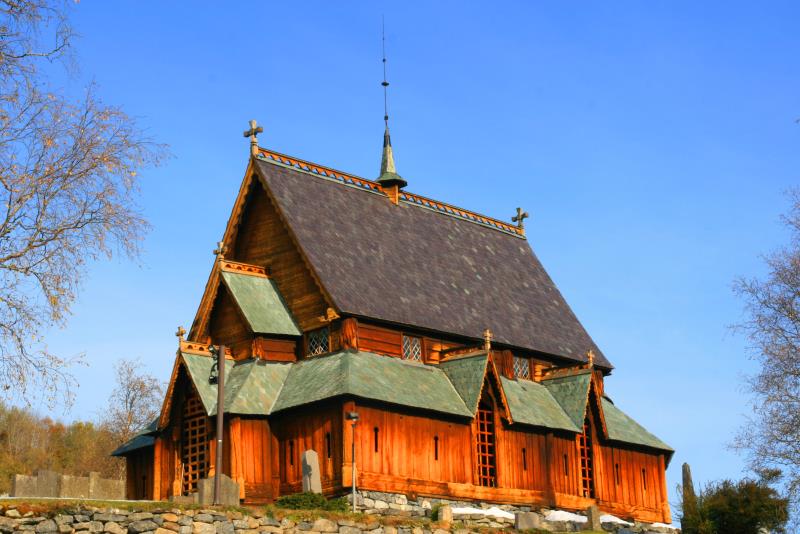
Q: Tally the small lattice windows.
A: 3